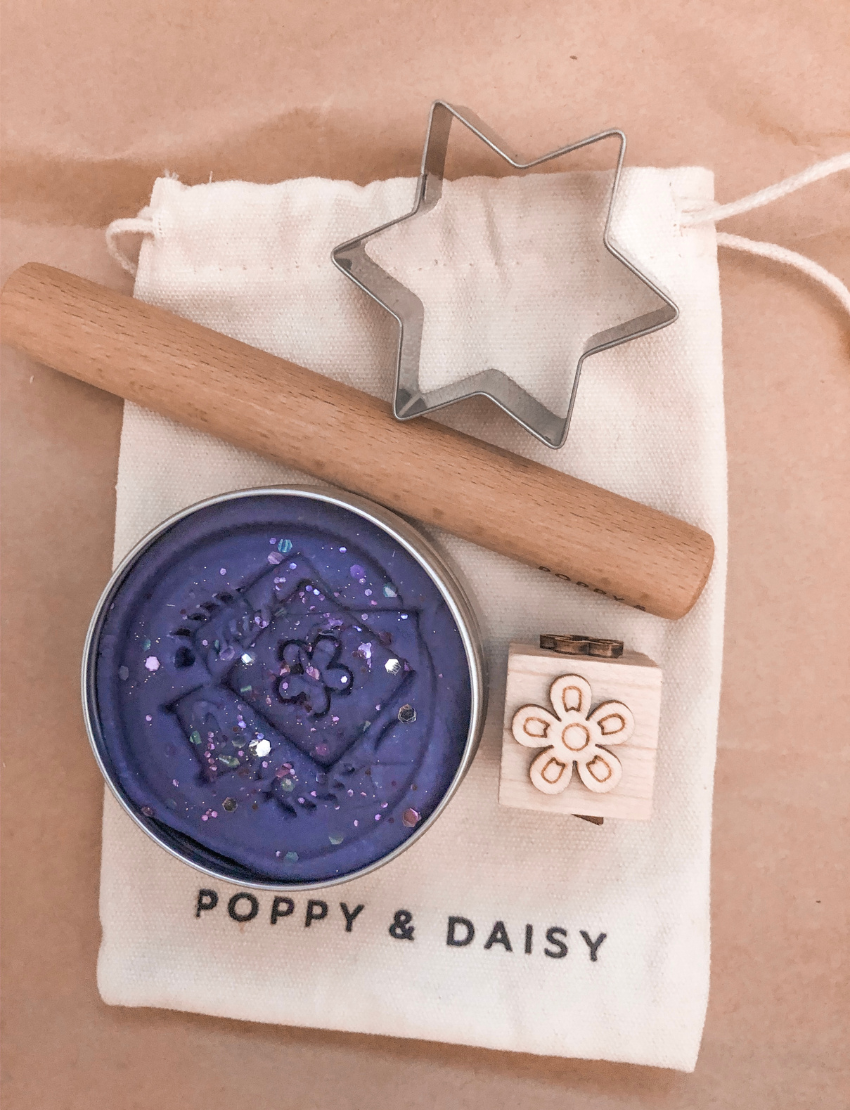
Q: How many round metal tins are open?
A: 1